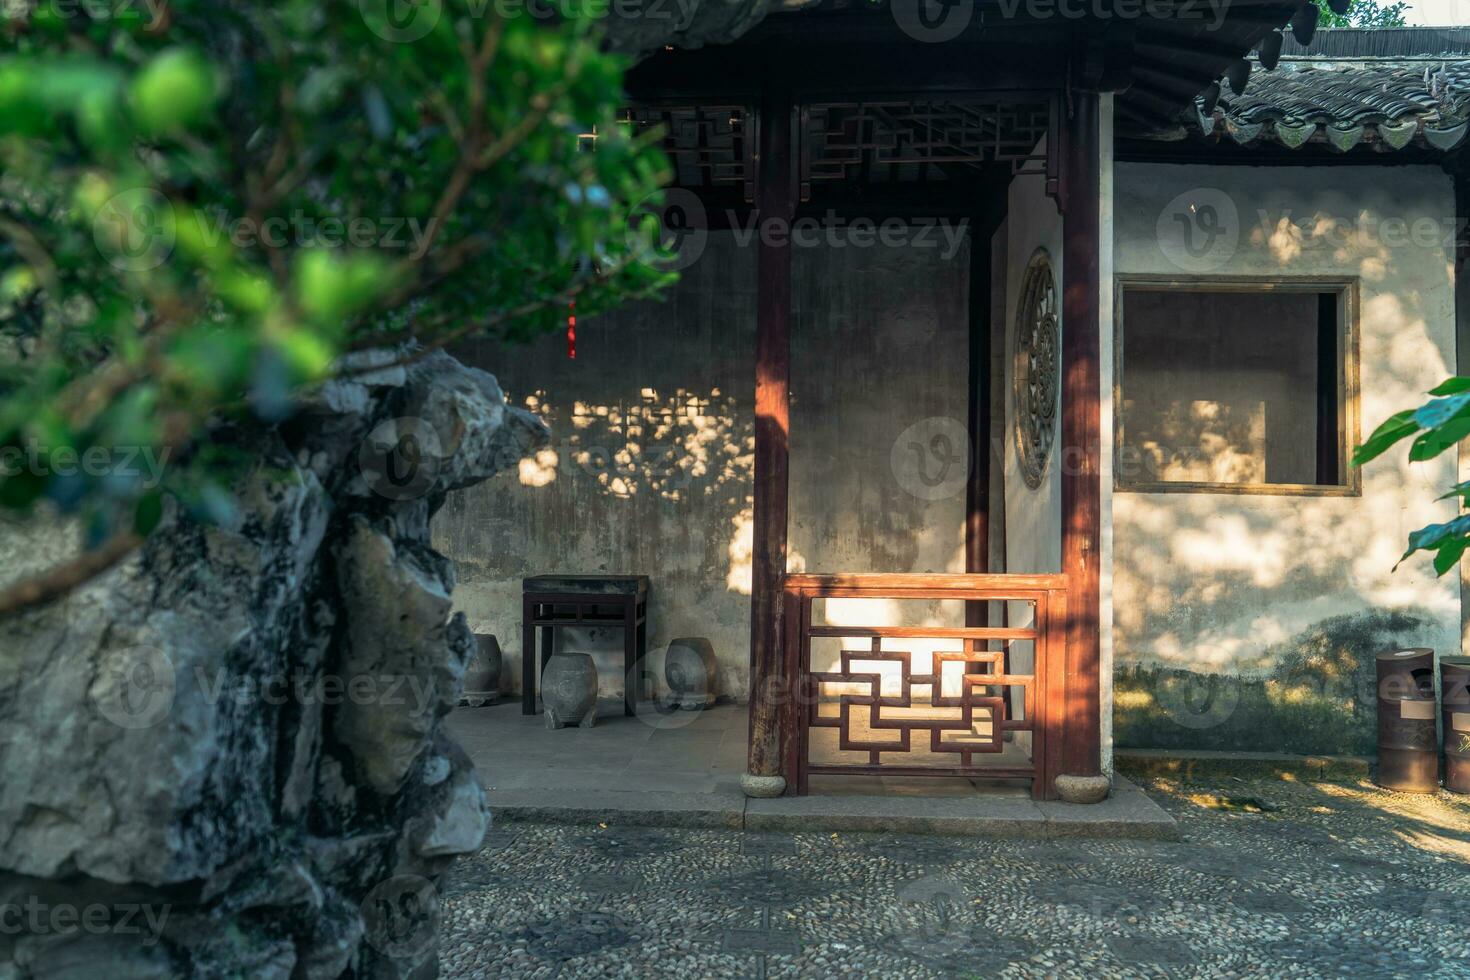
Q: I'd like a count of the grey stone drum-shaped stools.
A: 3